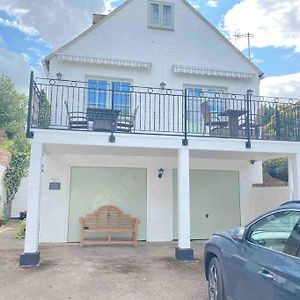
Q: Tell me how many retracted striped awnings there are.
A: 2